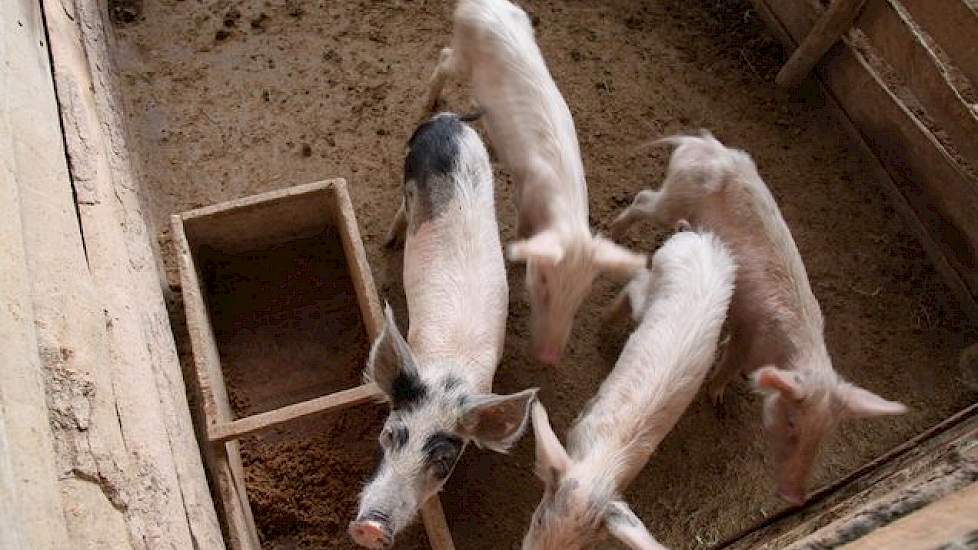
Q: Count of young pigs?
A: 4